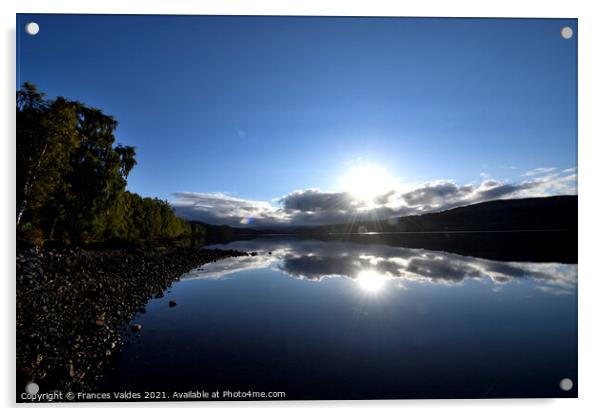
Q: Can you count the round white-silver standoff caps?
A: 4